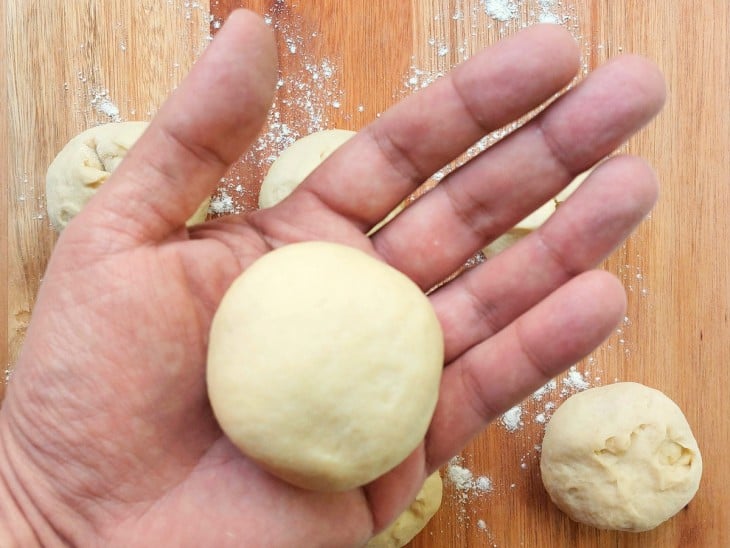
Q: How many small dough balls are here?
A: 6